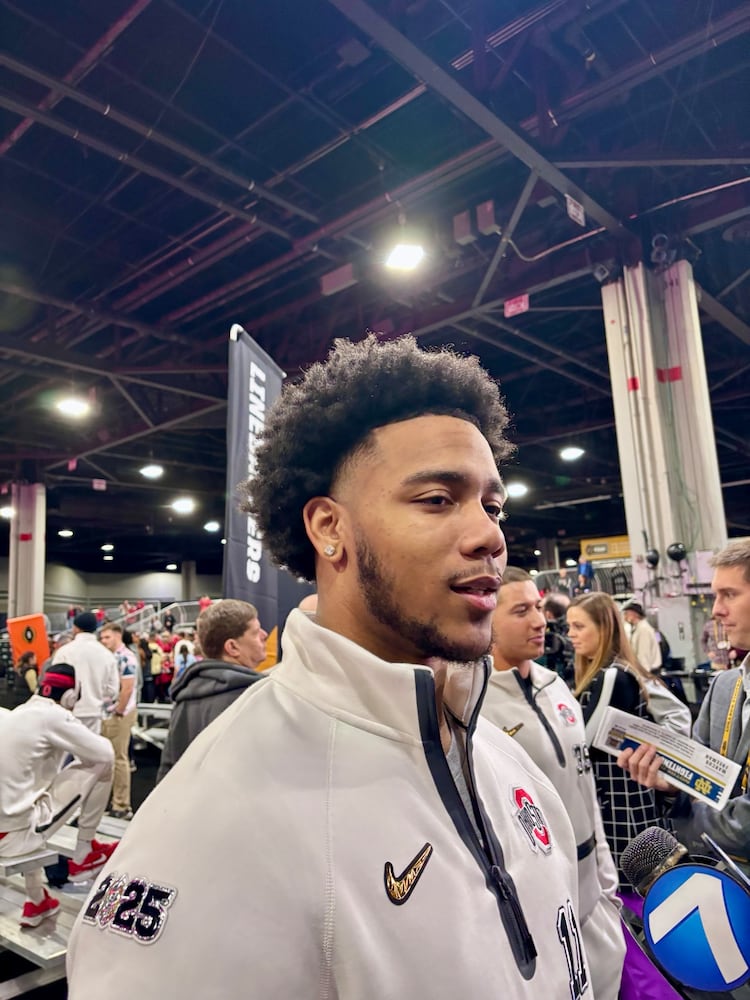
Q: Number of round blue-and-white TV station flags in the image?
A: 1